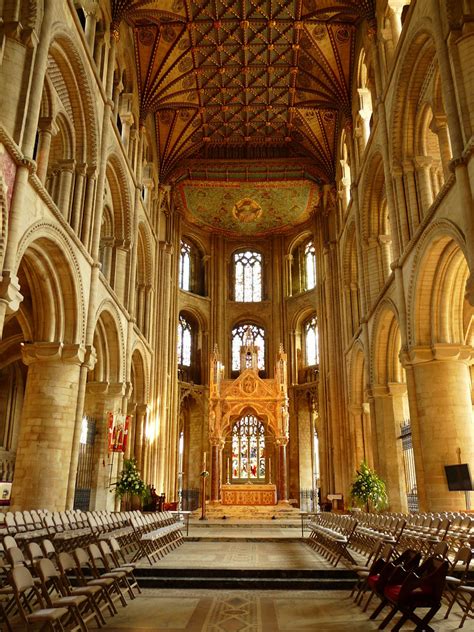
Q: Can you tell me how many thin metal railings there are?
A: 2